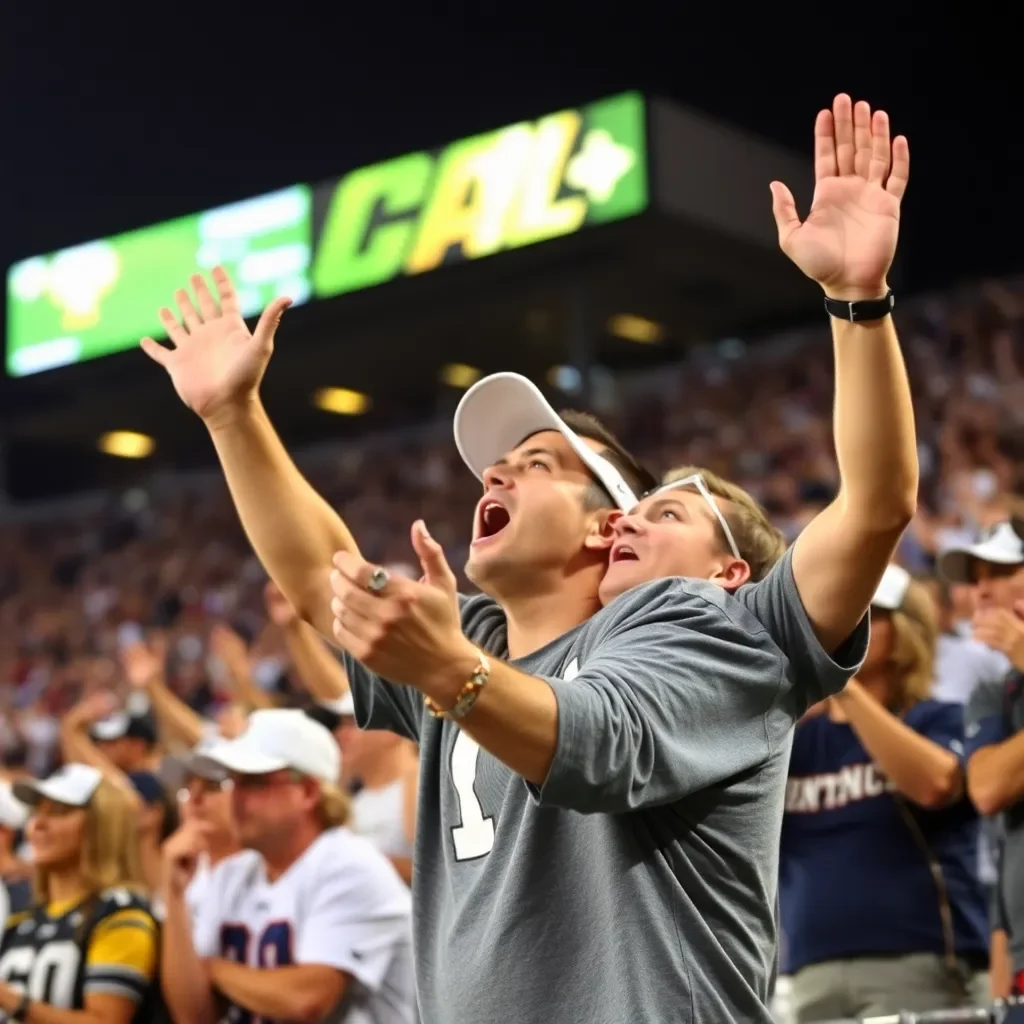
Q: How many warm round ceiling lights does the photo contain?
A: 4